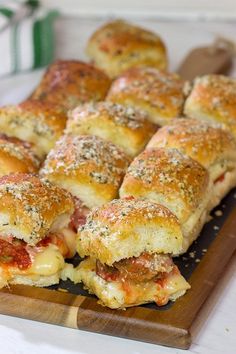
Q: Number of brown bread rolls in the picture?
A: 12